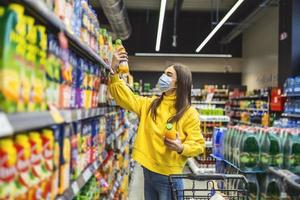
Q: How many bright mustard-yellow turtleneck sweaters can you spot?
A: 1